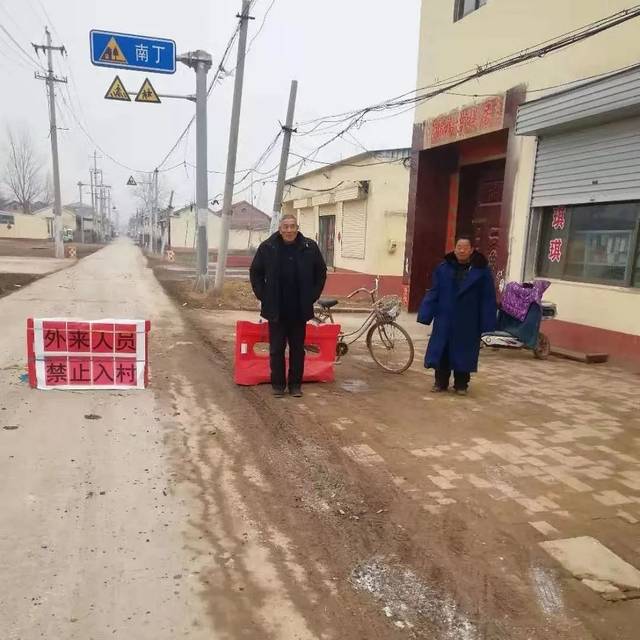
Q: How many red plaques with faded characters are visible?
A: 1